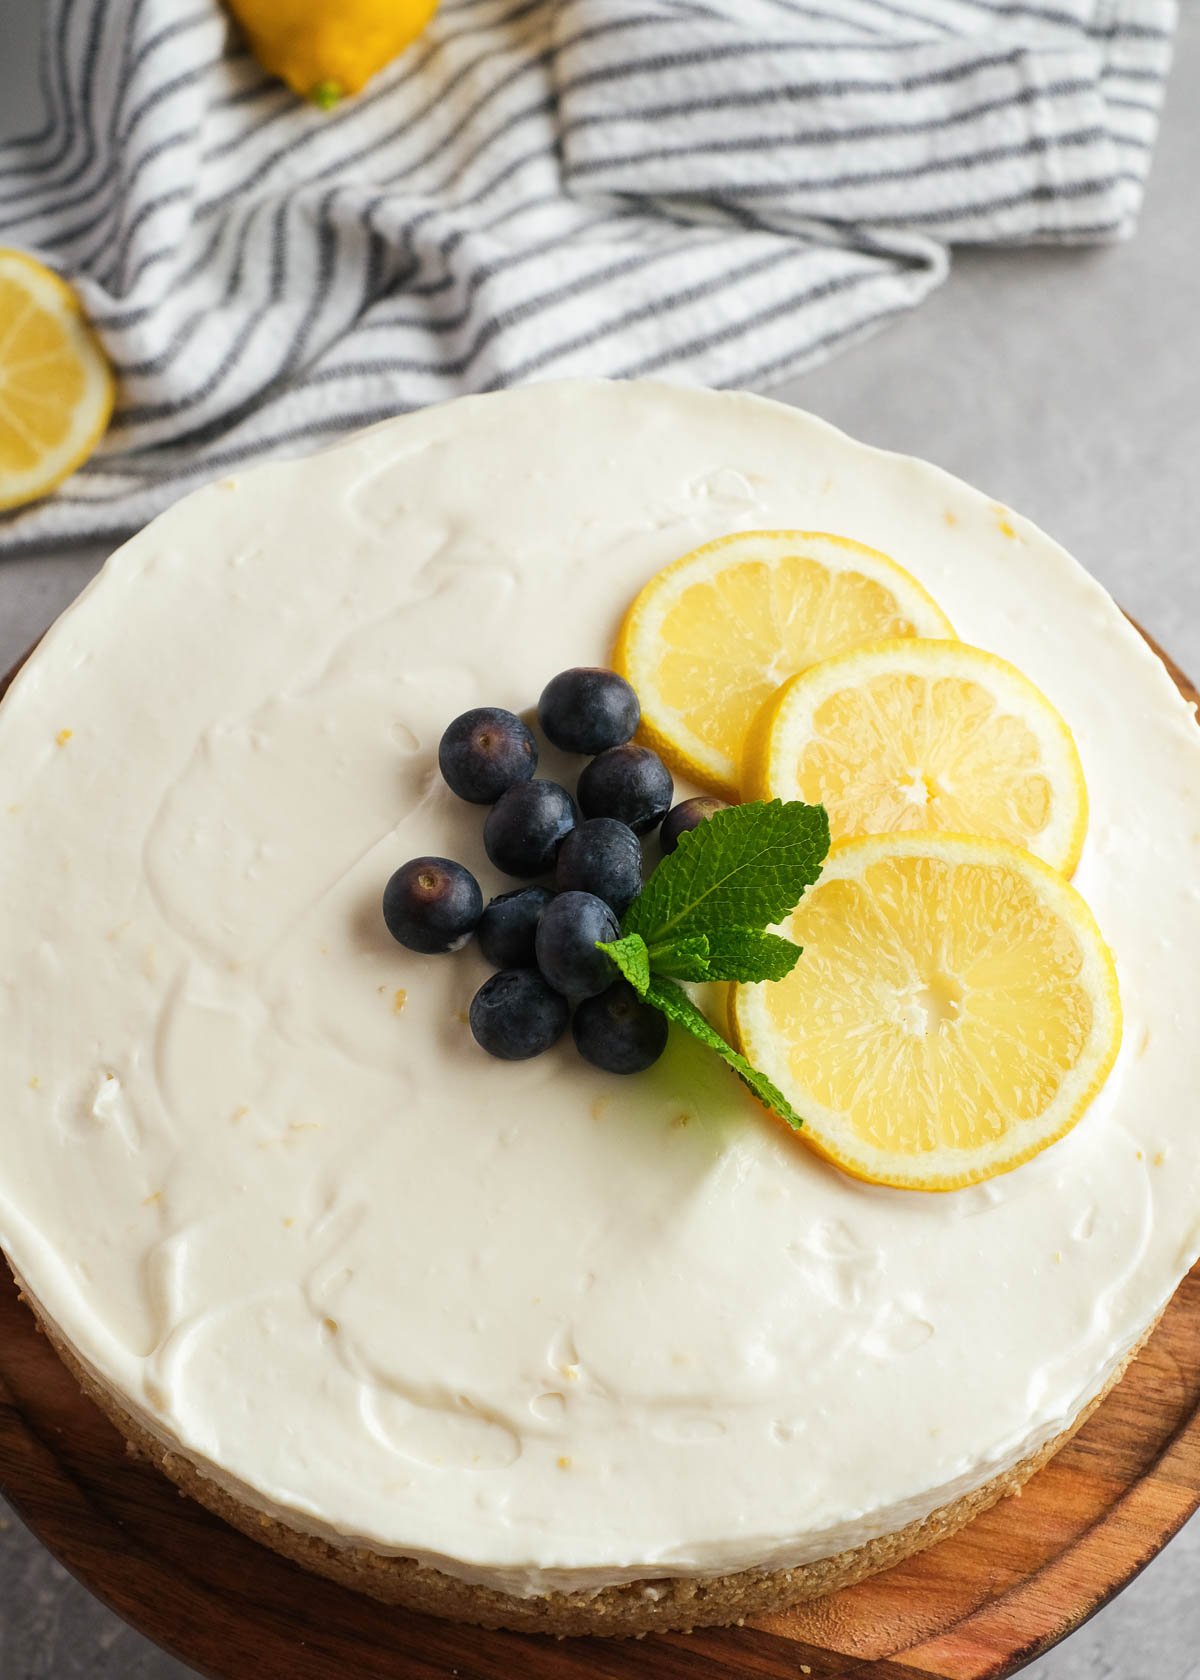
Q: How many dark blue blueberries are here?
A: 11